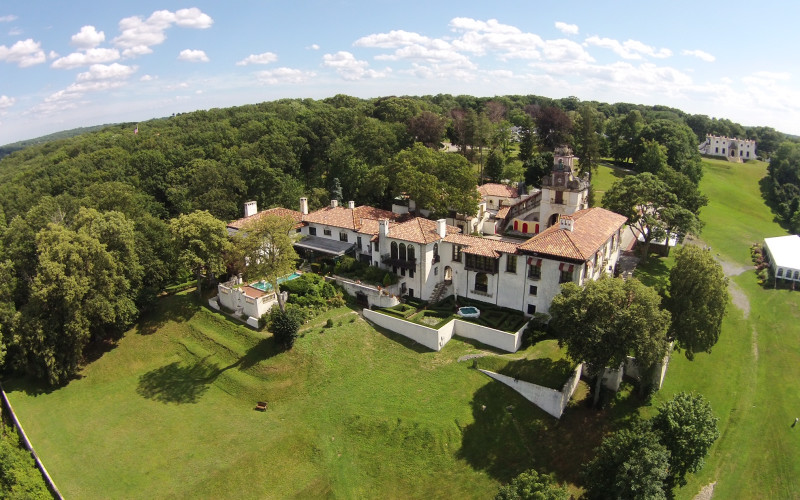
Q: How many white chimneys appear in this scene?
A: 7